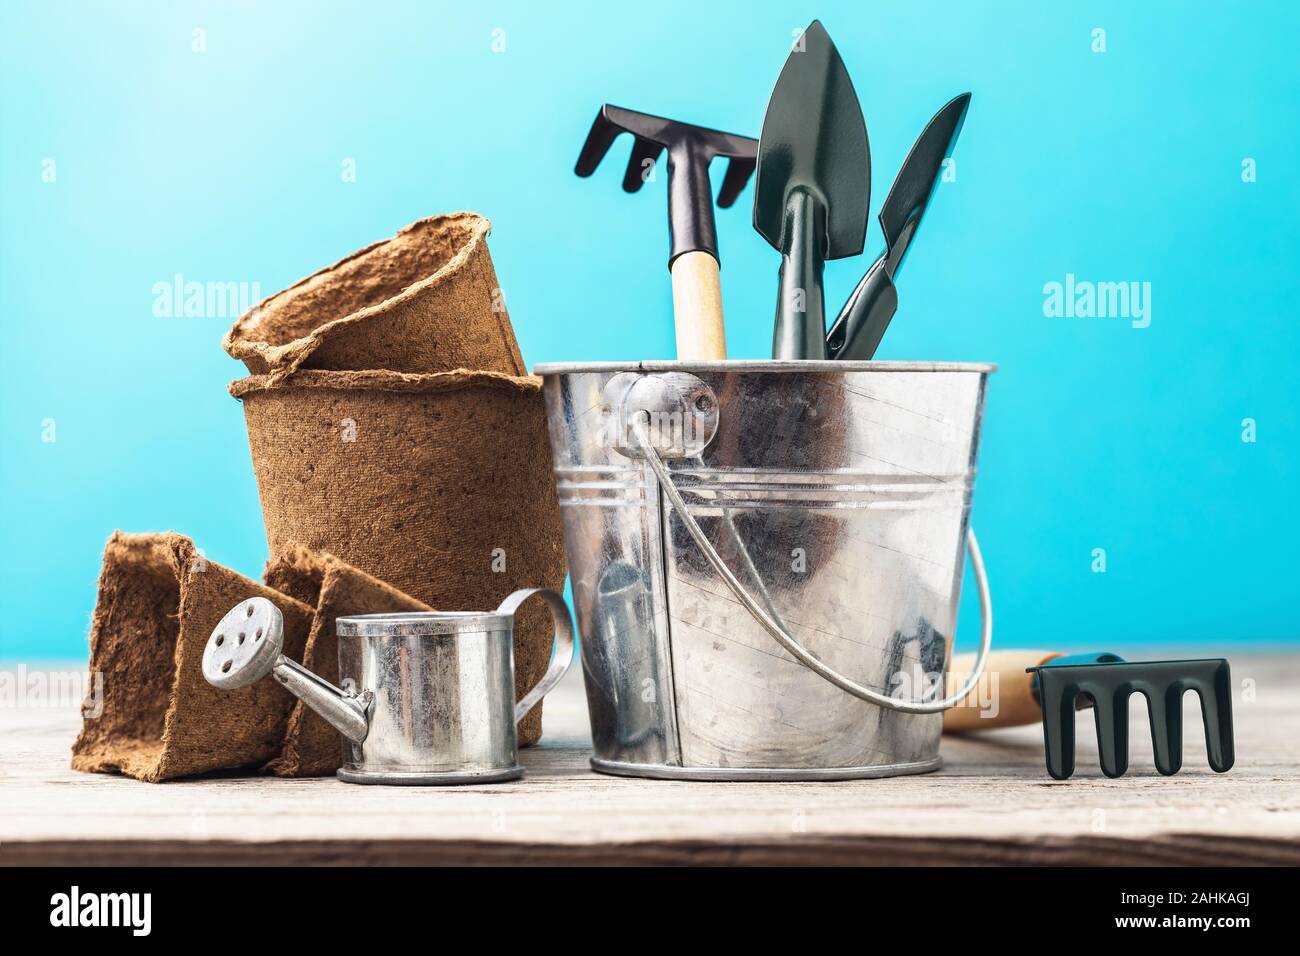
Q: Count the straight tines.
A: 7